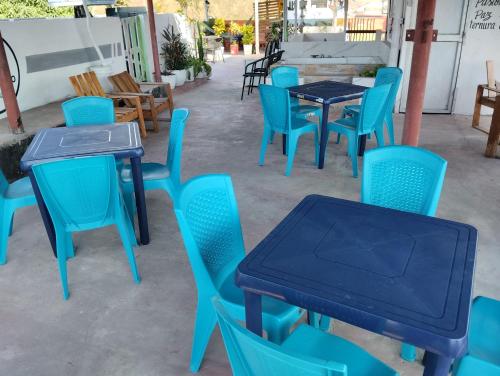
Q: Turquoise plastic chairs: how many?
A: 12